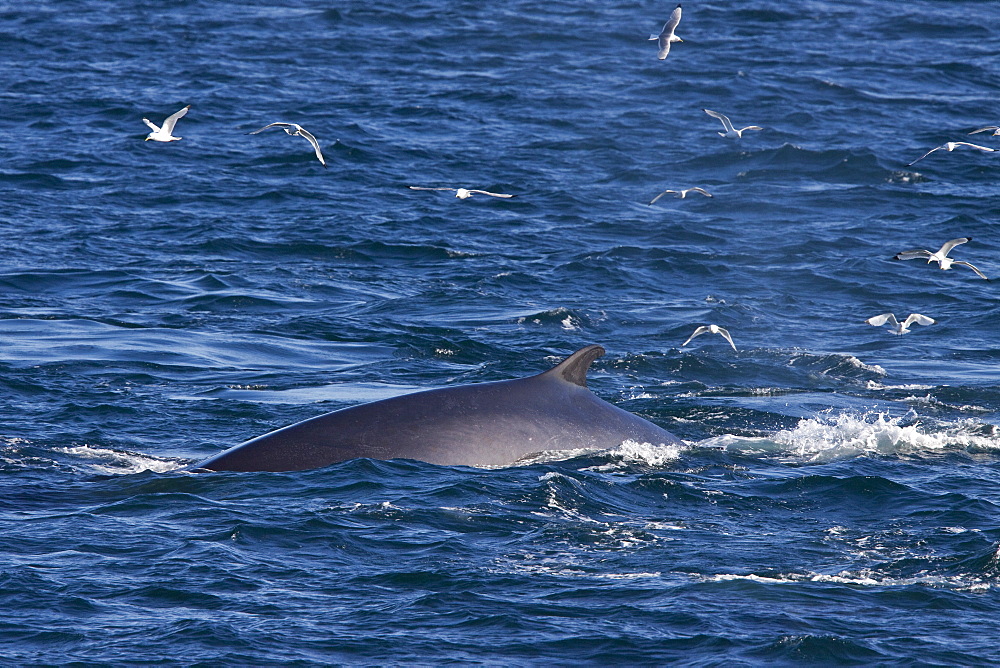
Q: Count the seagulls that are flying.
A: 12